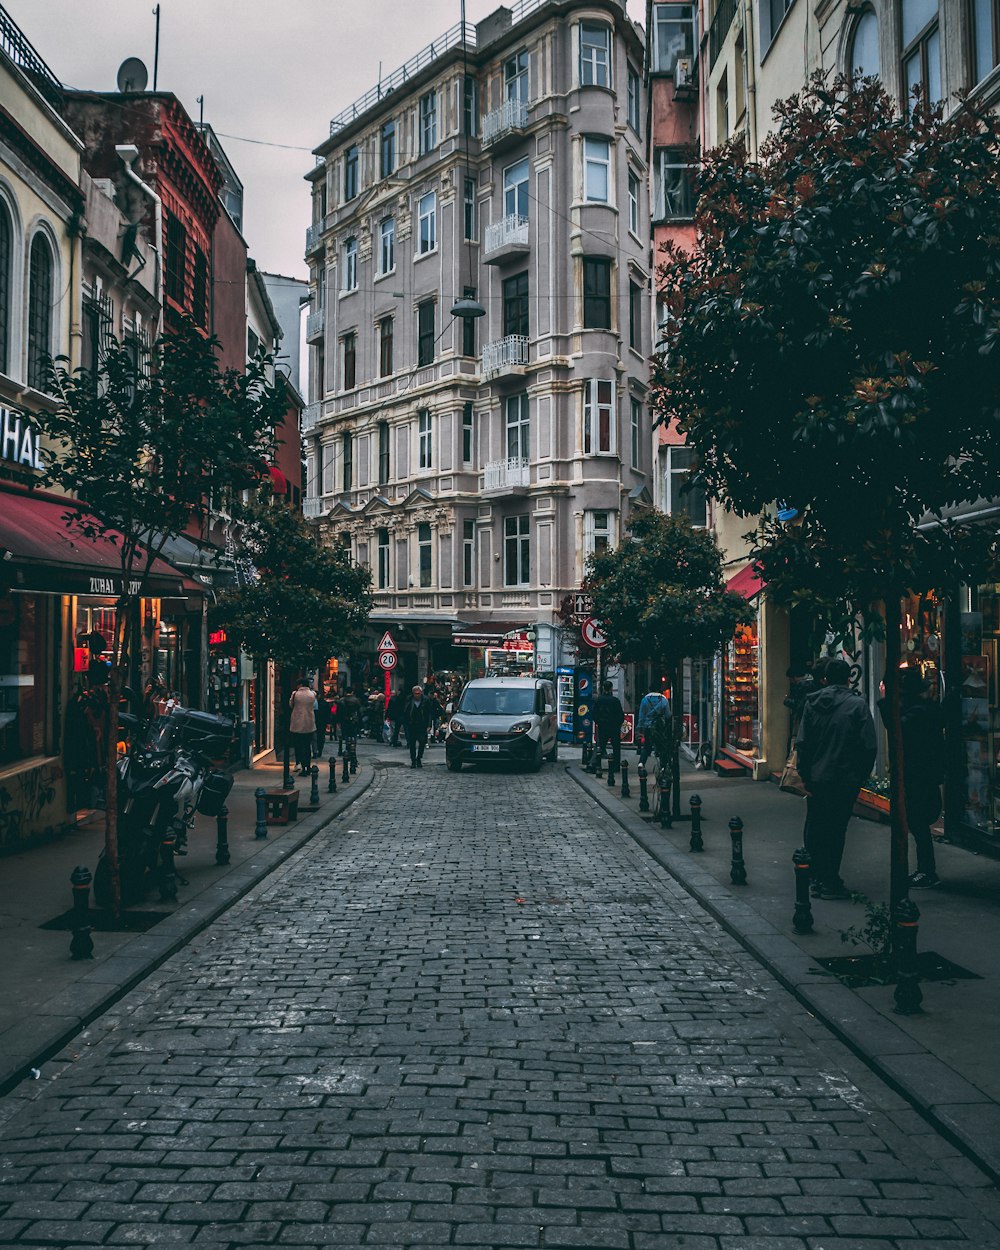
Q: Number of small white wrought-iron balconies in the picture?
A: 8